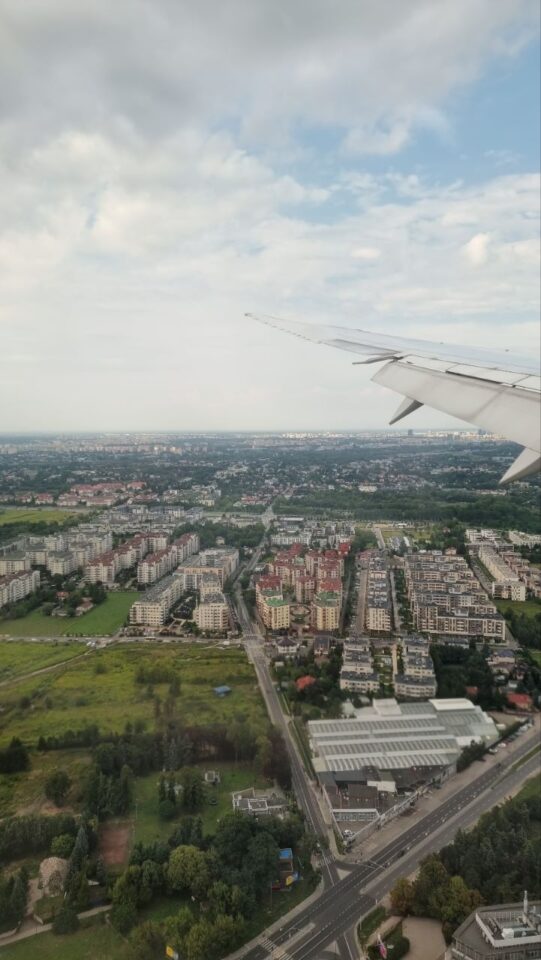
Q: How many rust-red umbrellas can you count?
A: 0